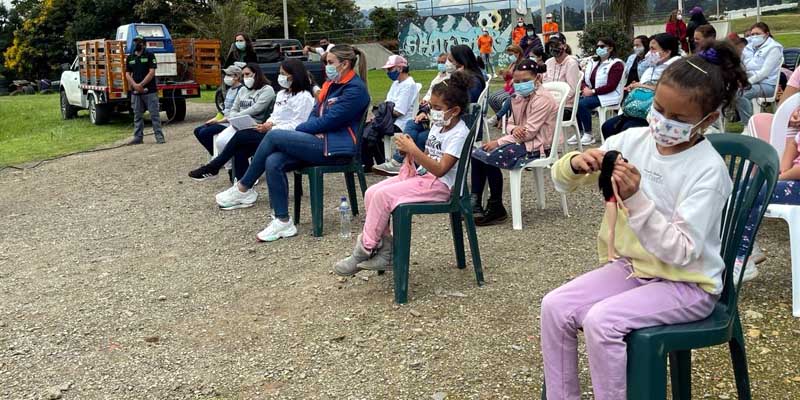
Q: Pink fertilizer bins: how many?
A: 0